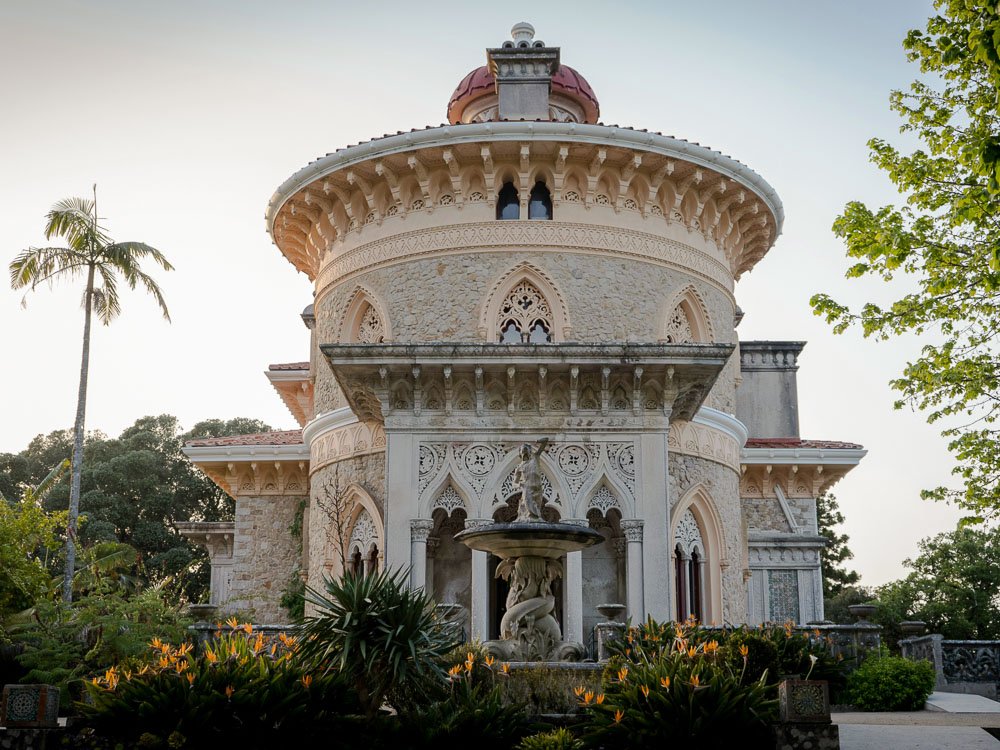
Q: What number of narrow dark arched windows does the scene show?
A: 2